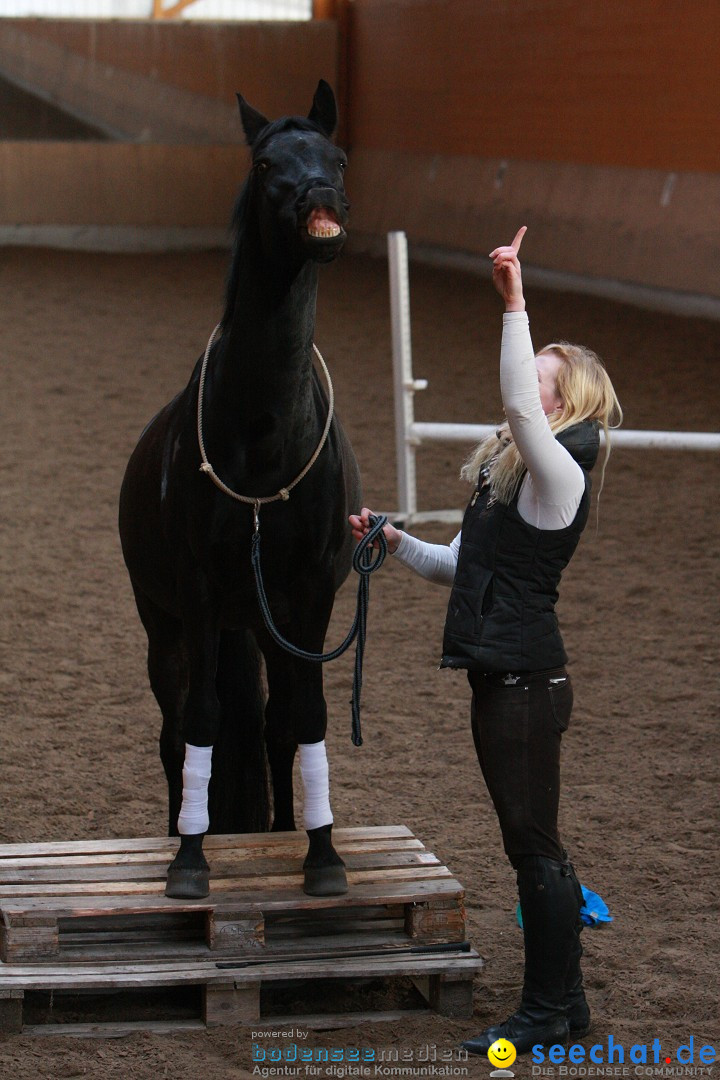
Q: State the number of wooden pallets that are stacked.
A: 2